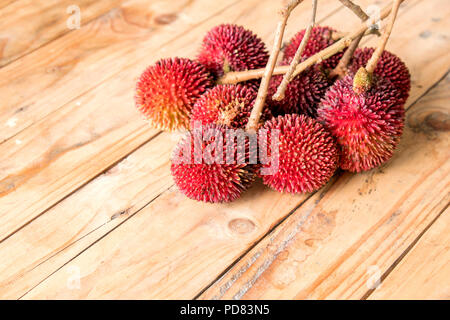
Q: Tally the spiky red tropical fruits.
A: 9